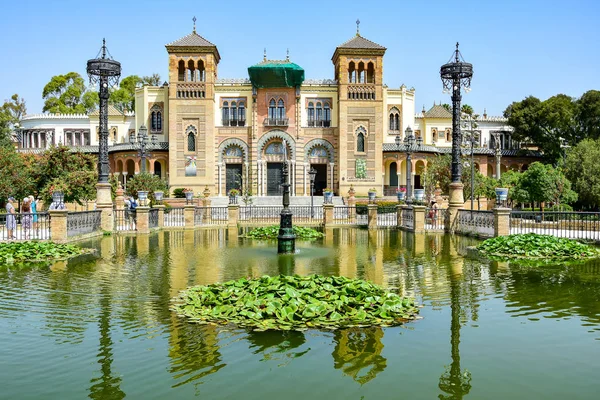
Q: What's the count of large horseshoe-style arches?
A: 3